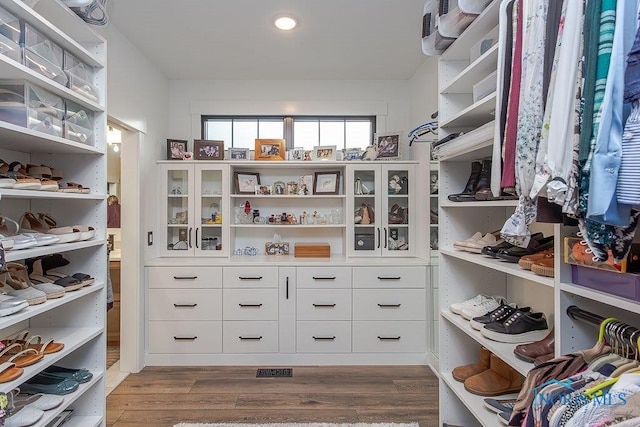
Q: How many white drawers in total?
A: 12